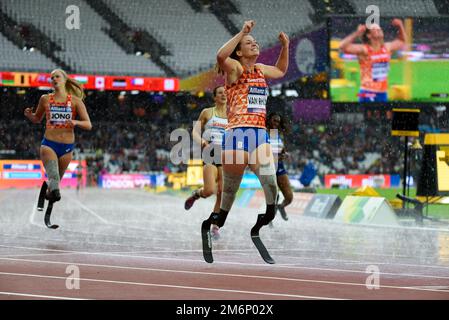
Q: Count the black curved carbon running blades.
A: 4